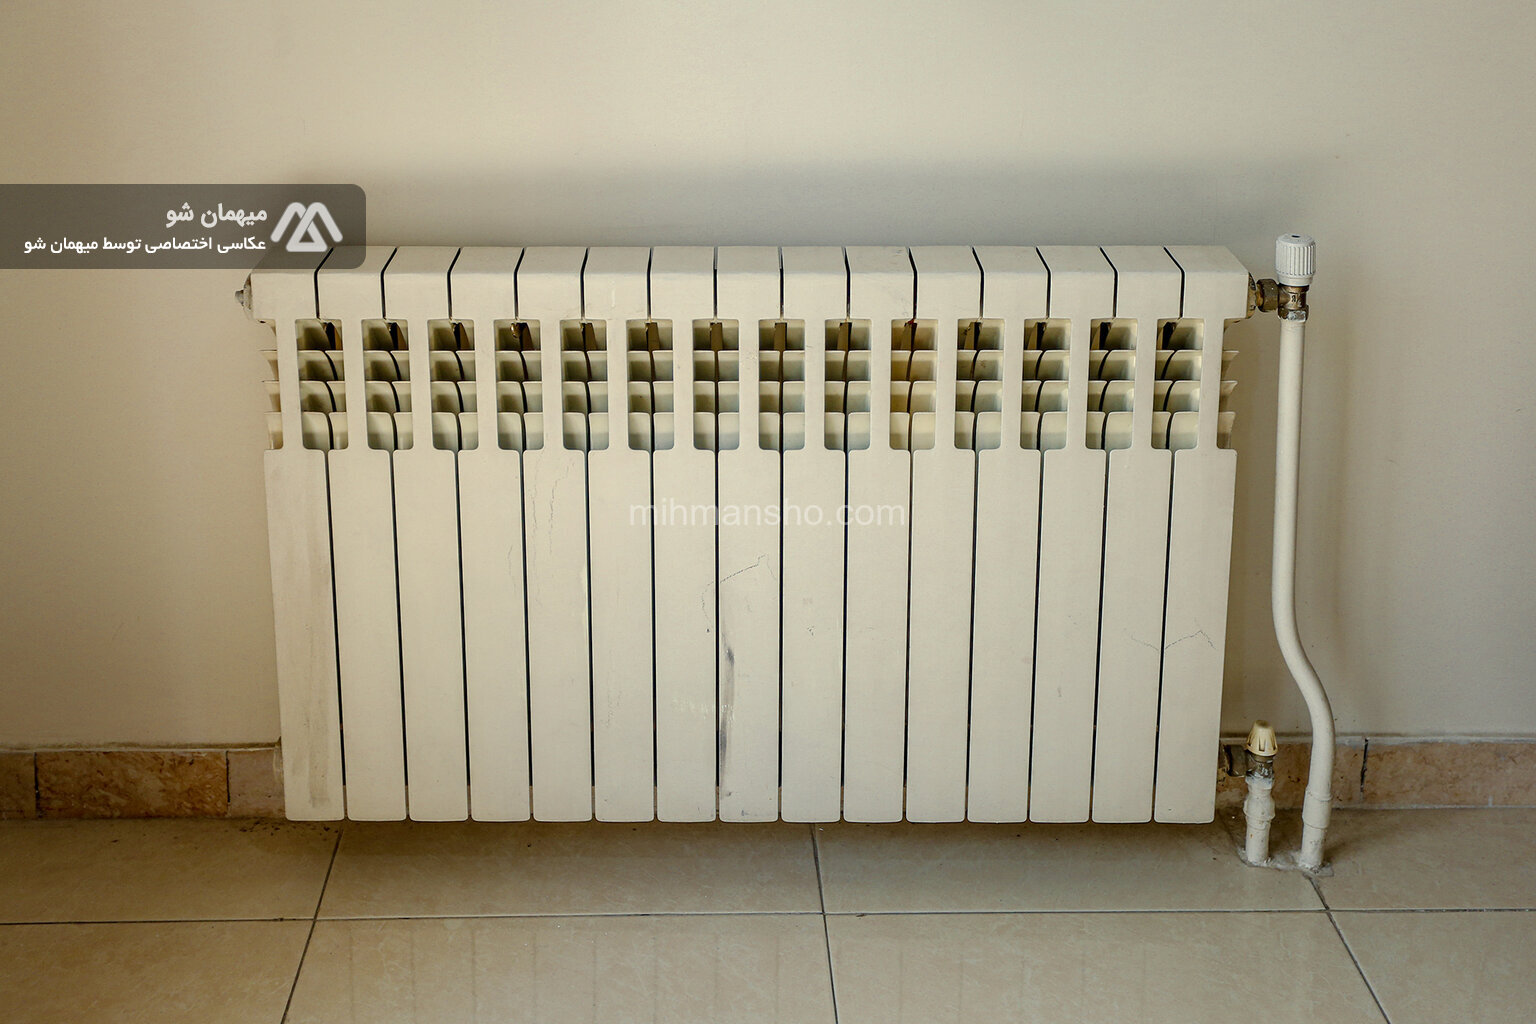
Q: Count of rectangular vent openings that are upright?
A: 14